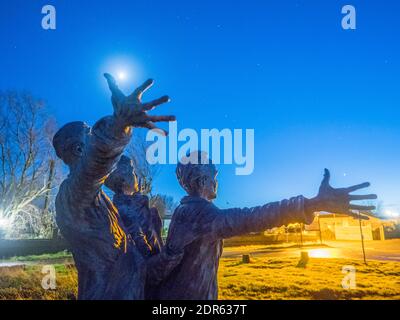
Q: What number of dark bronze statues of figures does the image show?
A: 3